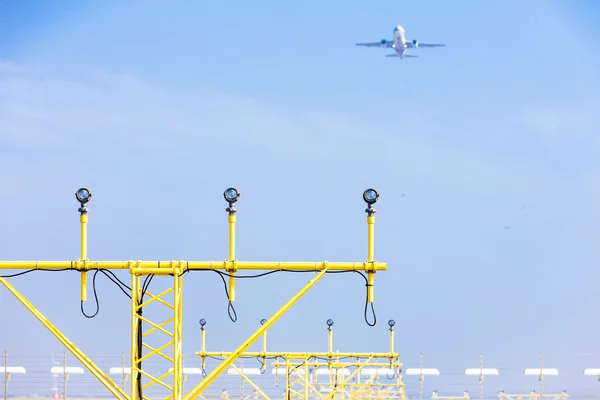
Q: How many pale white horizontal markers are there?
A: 12